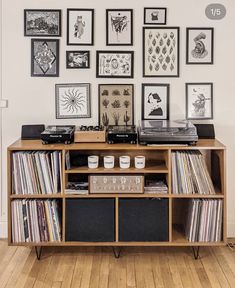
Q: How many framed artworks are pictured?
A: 13